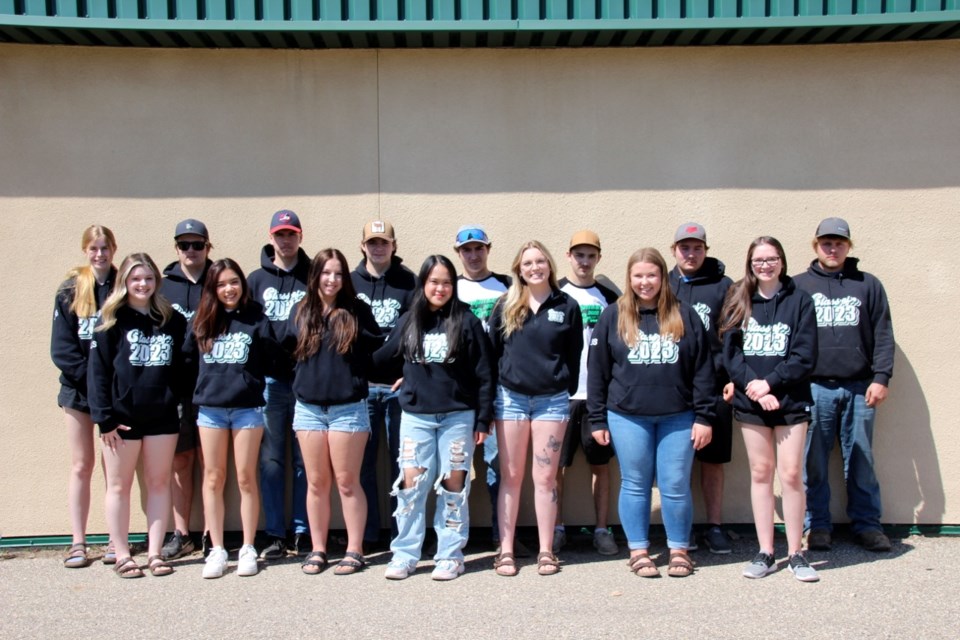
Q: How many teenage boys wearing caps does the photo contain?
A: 7